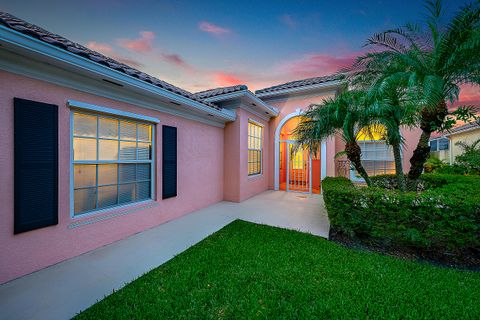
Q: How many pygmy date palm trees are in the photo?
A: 3